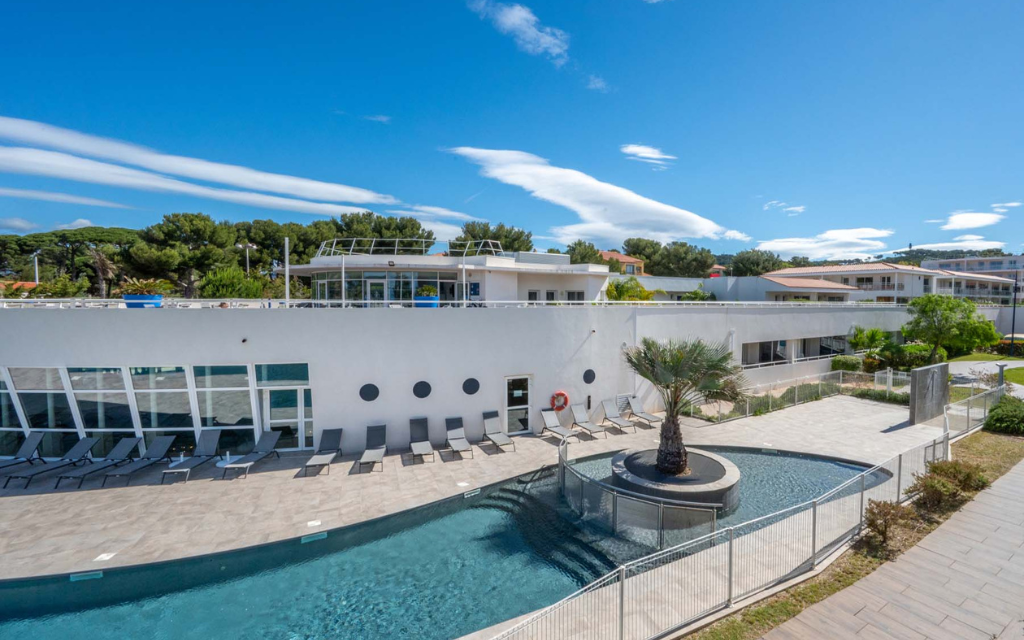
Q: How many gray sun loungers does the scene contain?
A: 15